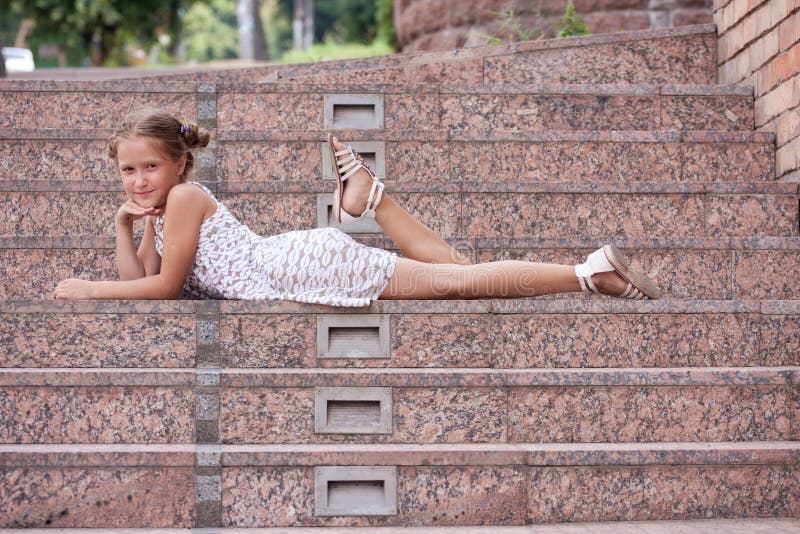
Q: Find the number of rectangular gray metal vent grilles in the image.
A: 6